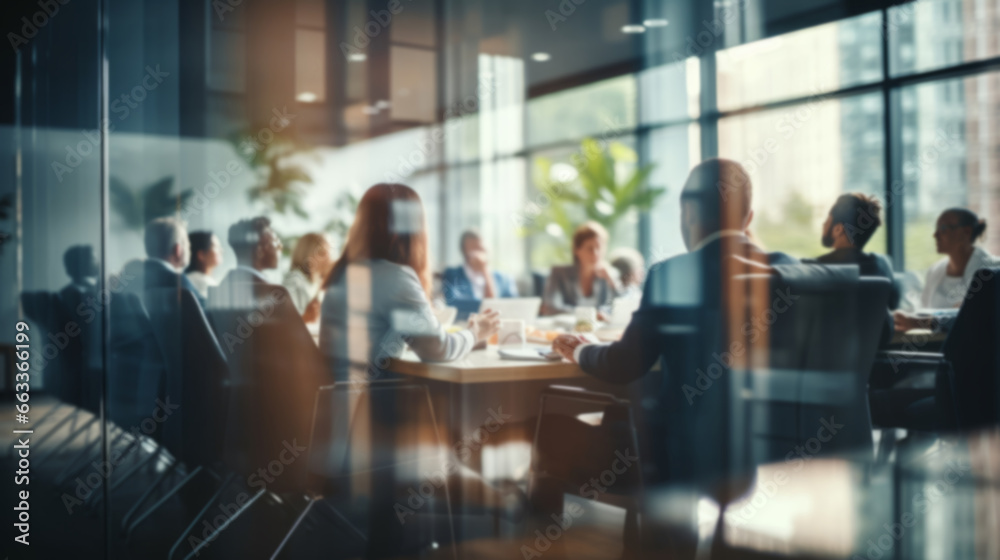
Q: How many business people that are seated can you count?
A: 12